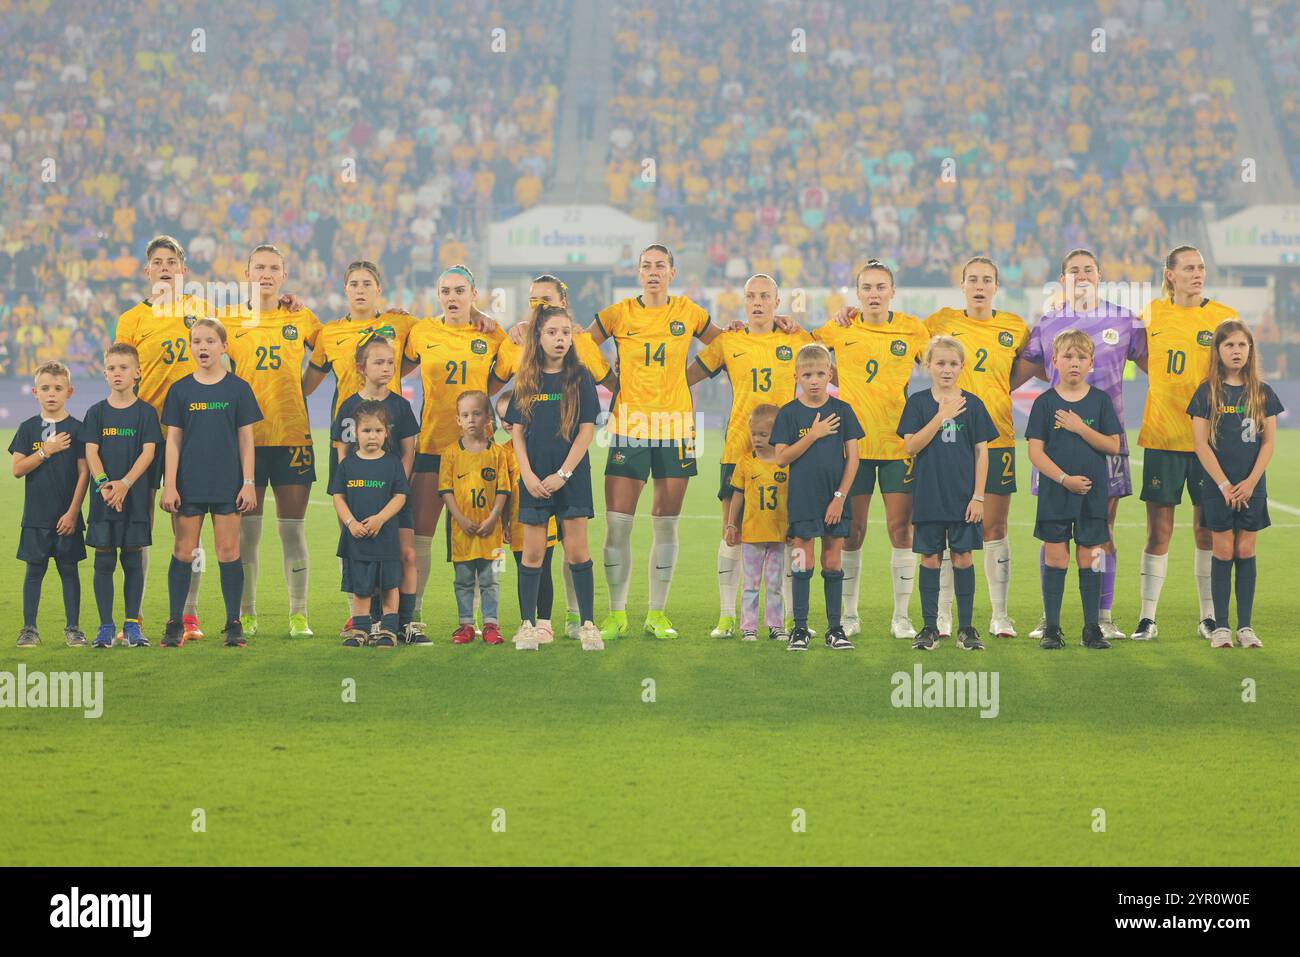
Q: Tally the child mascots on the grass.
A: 13